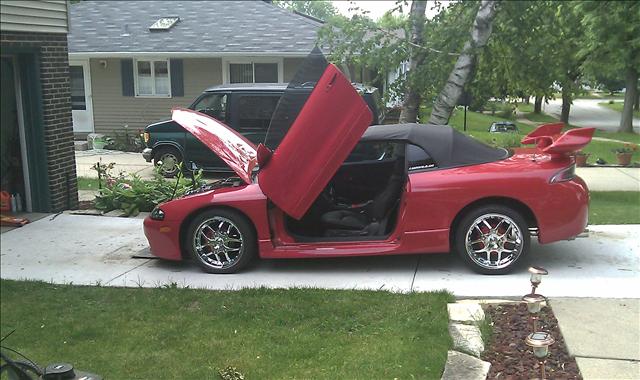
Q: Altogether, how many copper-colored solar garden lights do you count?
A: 3